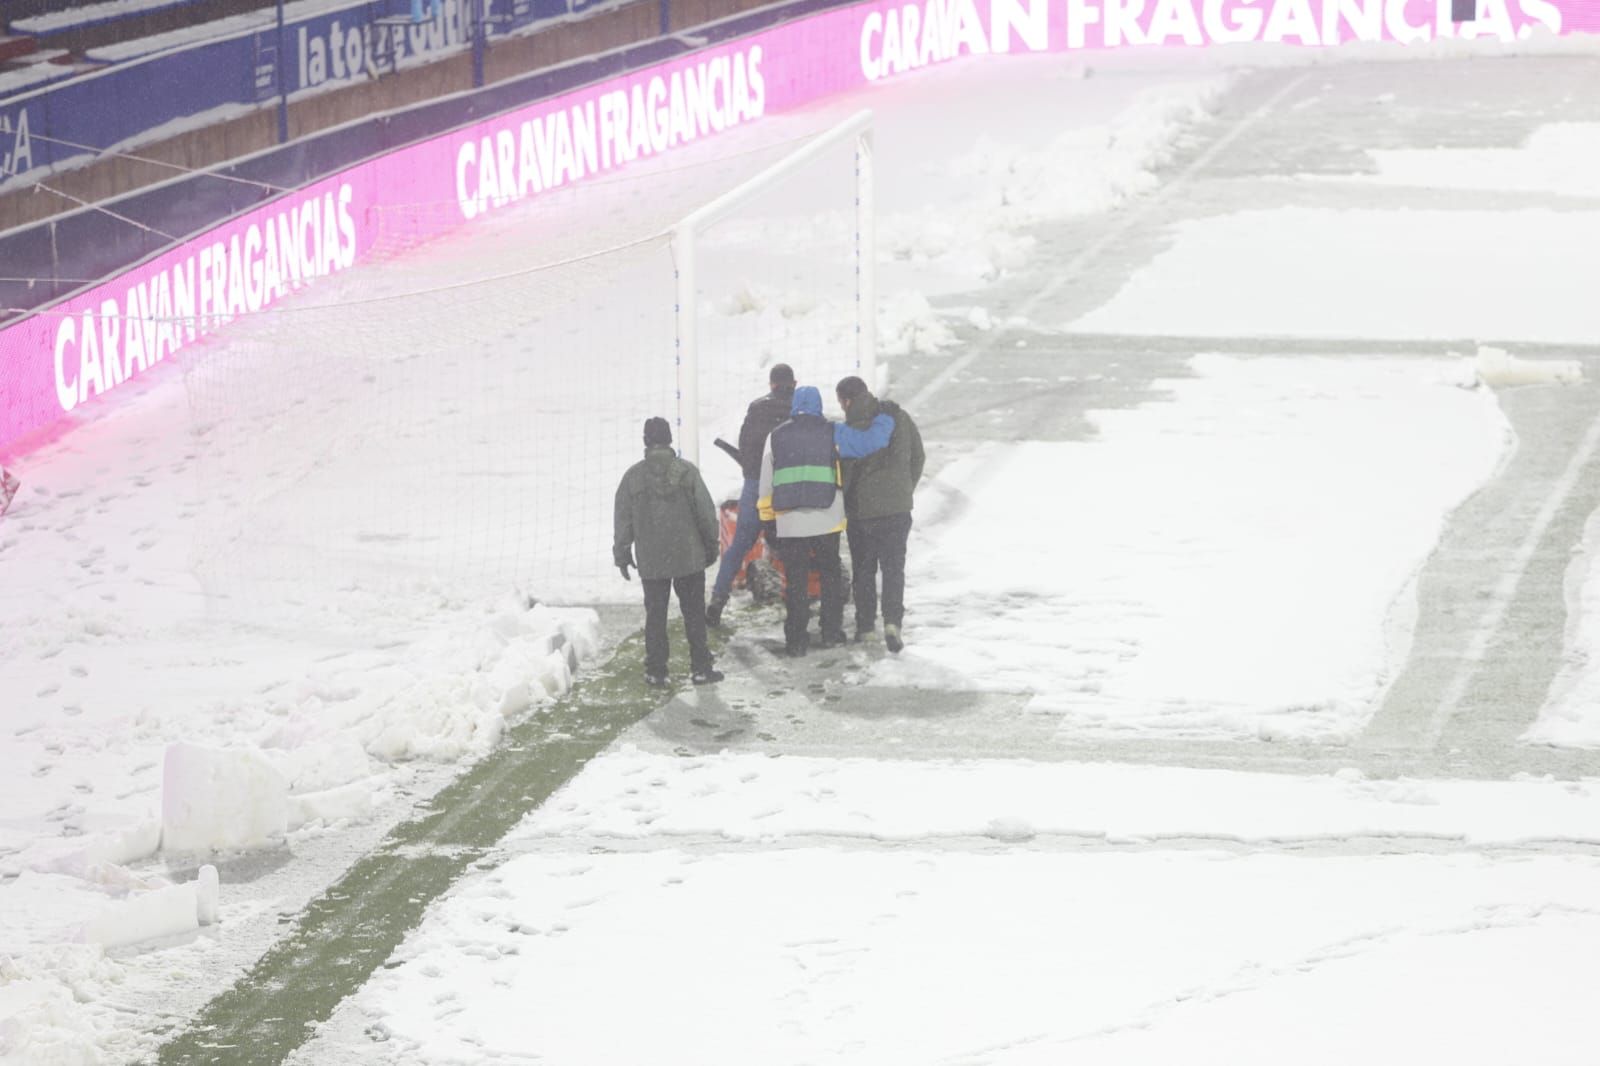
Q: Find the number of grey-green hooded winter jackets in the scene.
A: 2